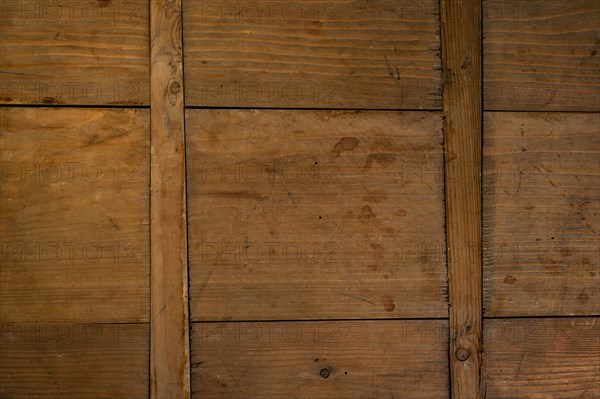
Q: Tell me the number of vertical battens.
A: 2